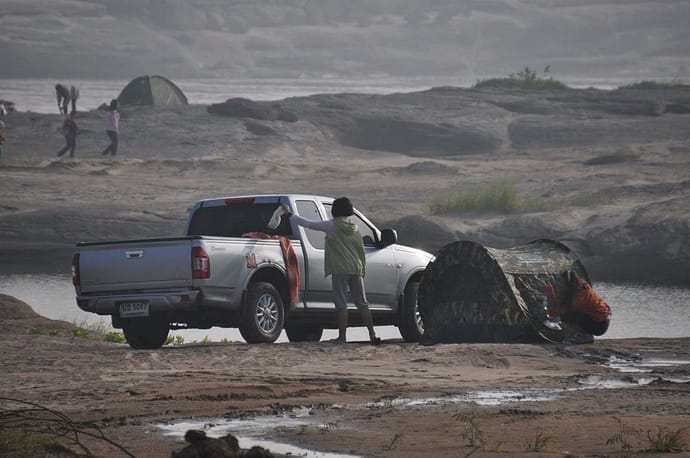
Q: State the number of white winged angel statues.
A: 0